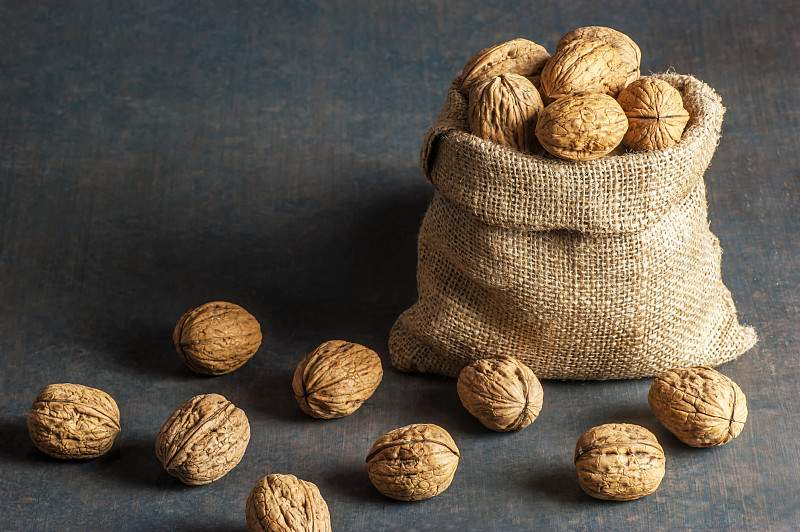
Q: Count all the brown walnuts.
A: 15